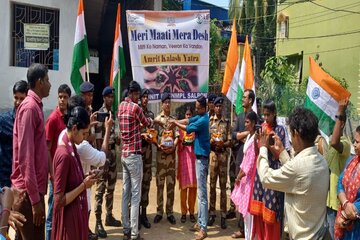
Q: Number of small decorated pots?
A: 4